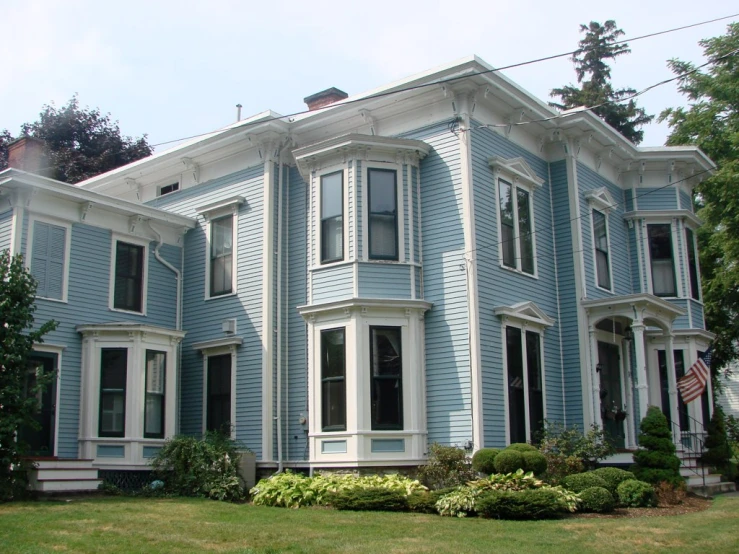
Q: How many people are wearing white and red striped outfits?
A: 0